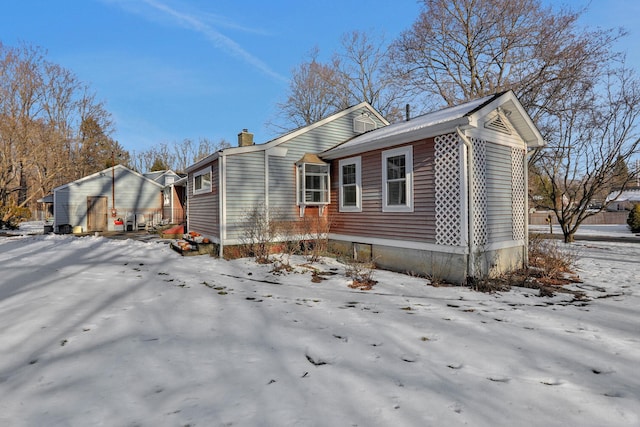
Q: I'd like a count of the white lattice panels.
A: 3